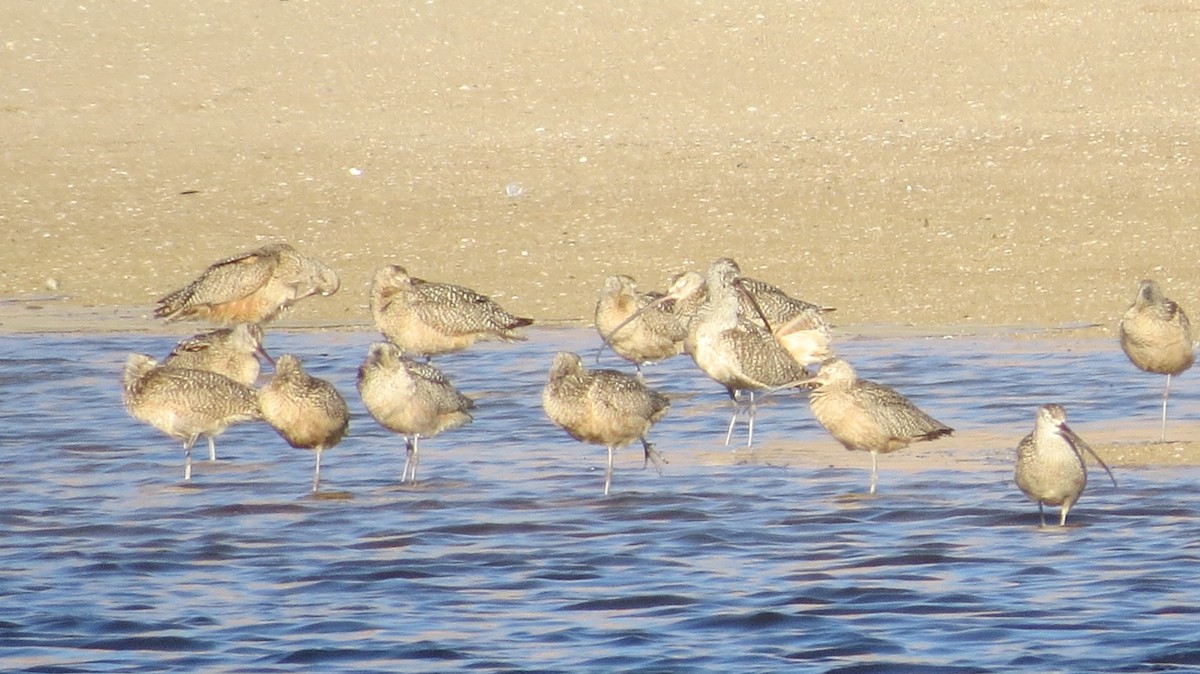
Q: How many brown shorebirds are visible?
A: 13